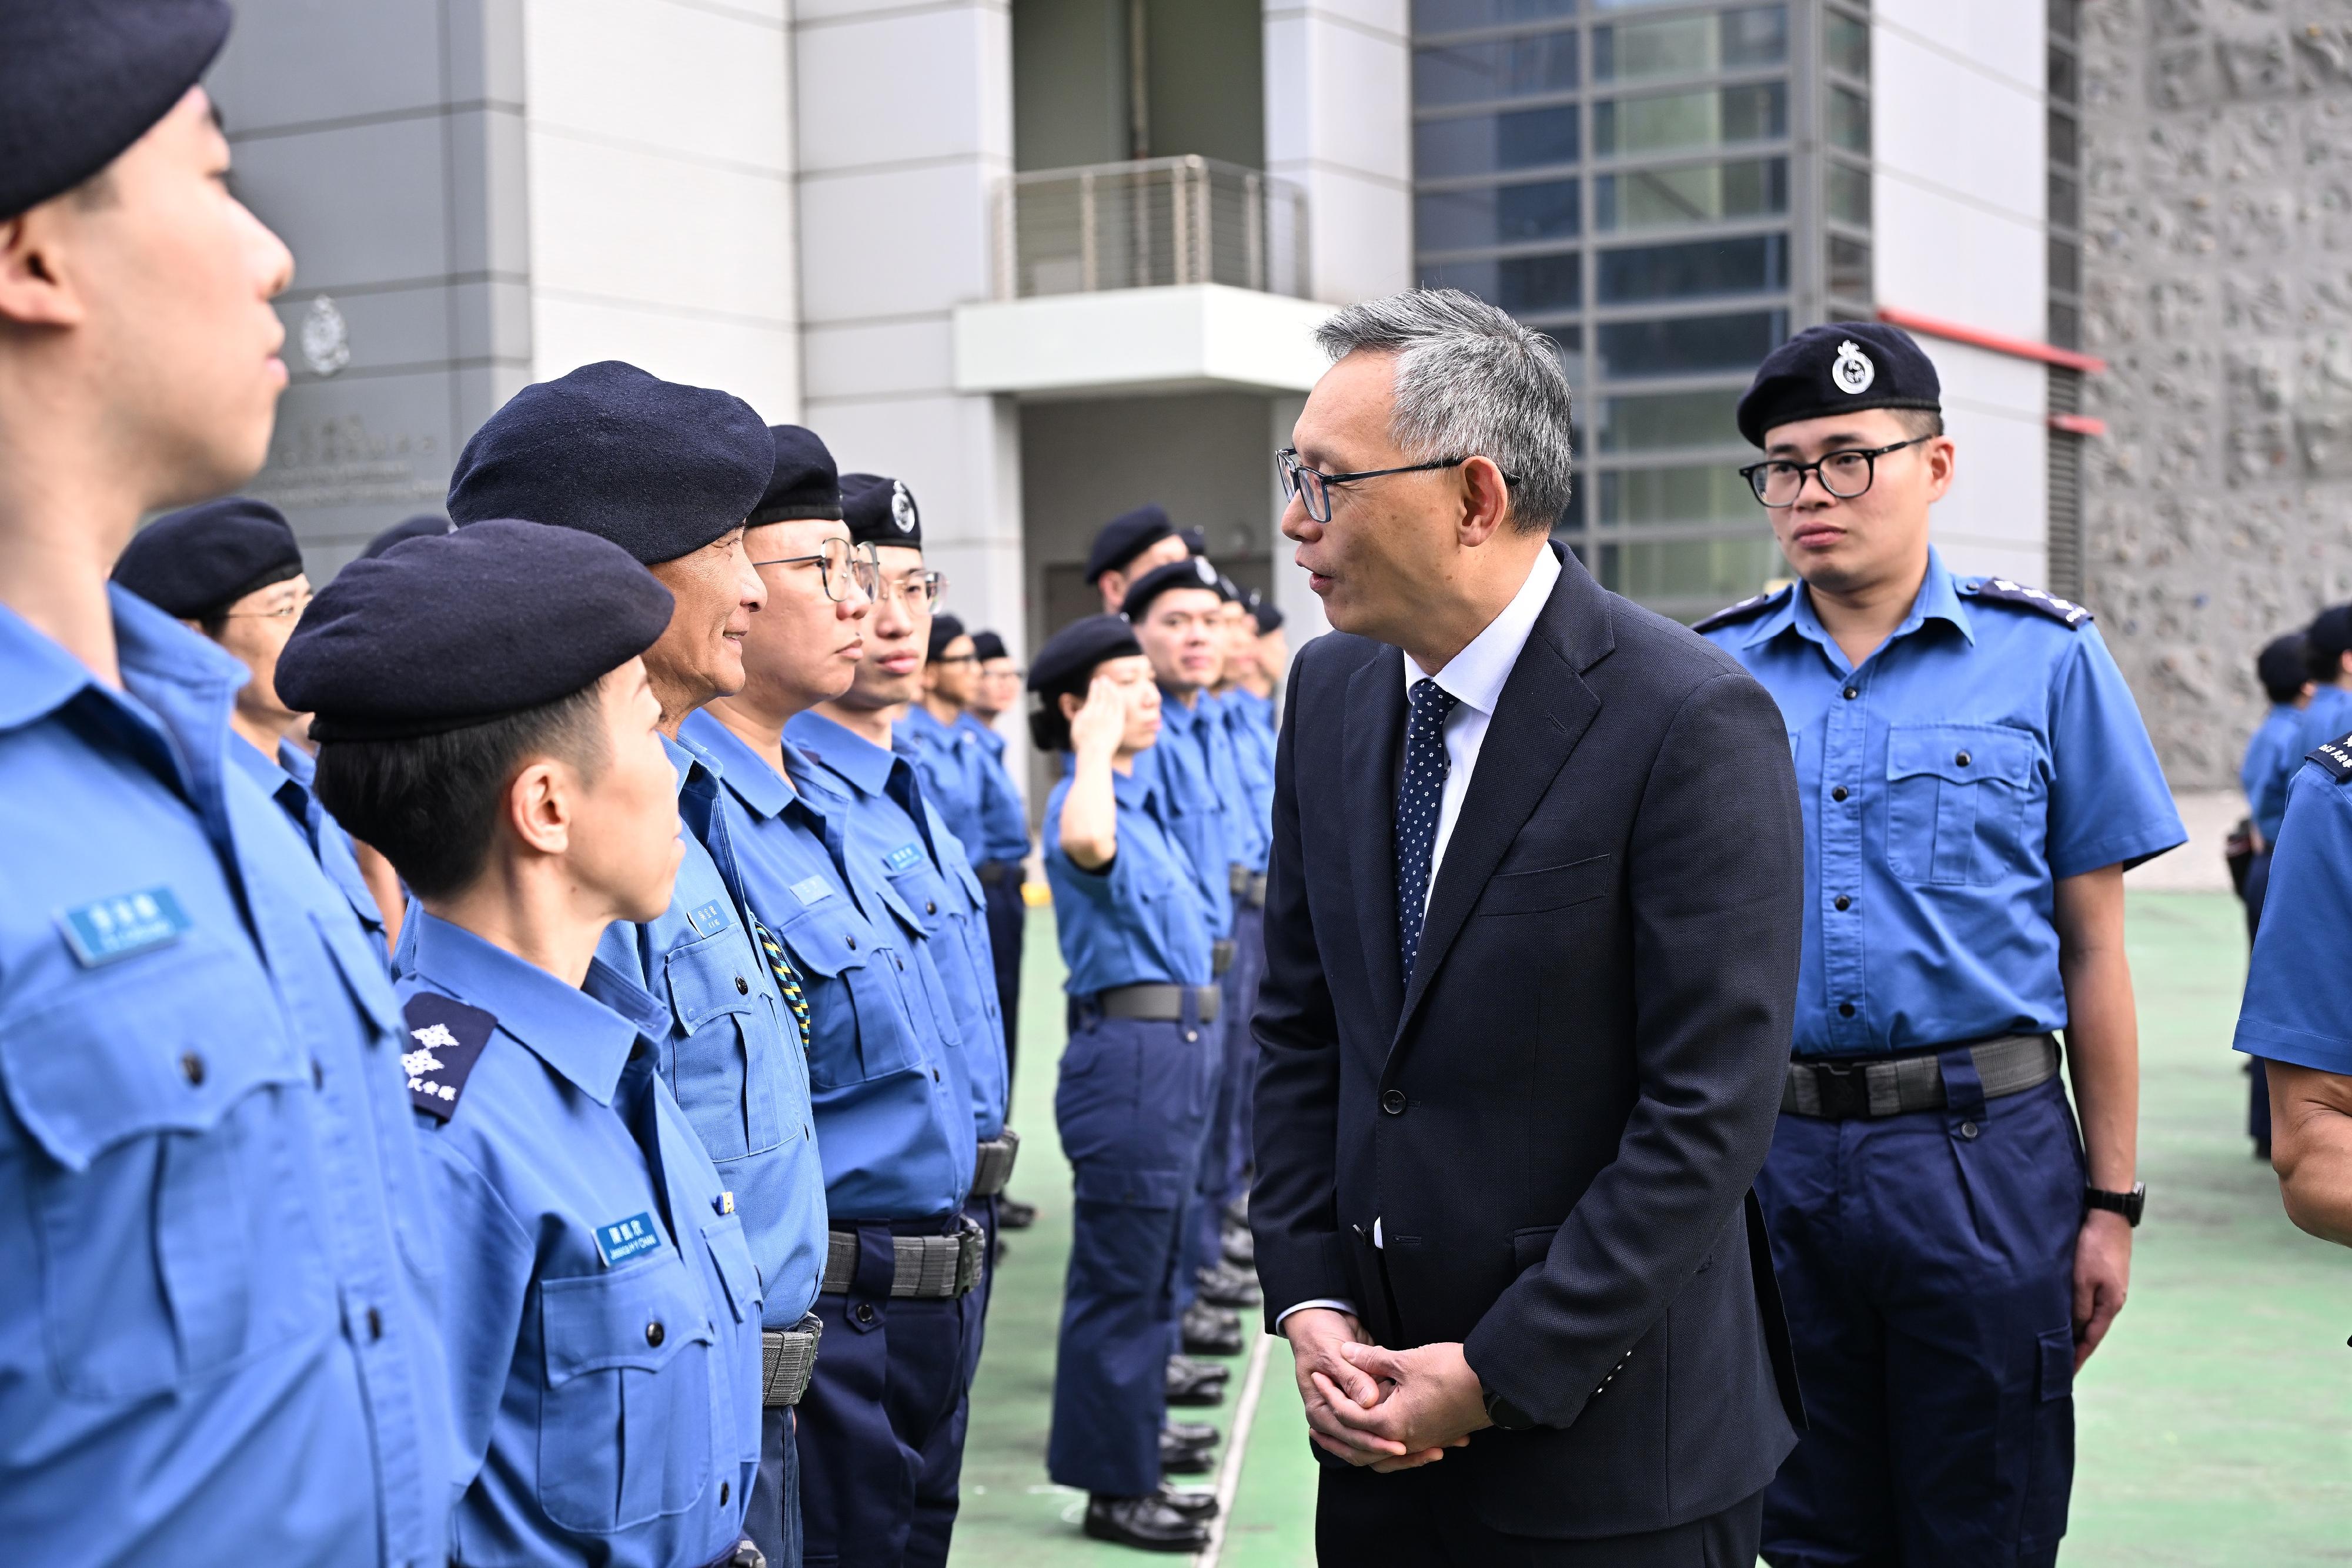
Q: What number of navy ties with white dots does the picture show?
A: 1